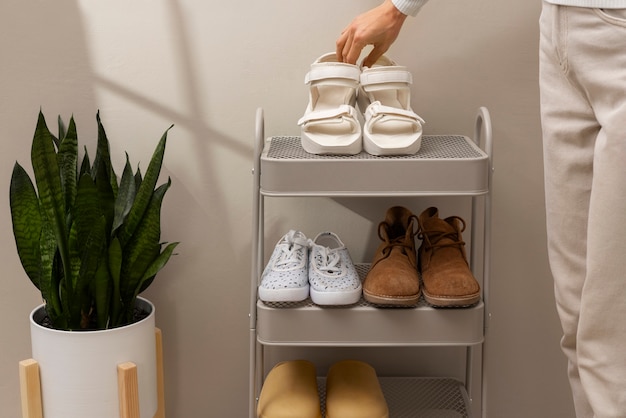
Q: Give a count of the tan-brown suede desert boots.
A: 2